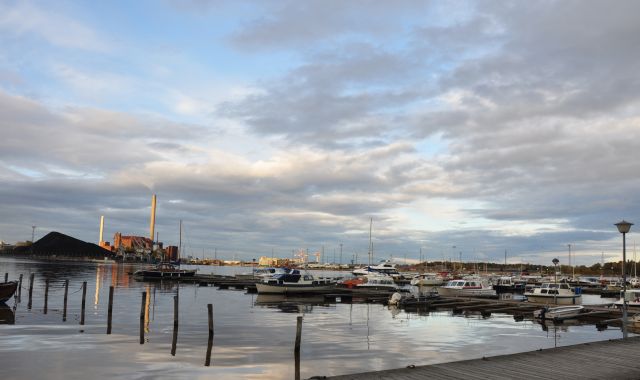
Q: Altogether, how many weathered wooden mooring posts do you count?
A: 11